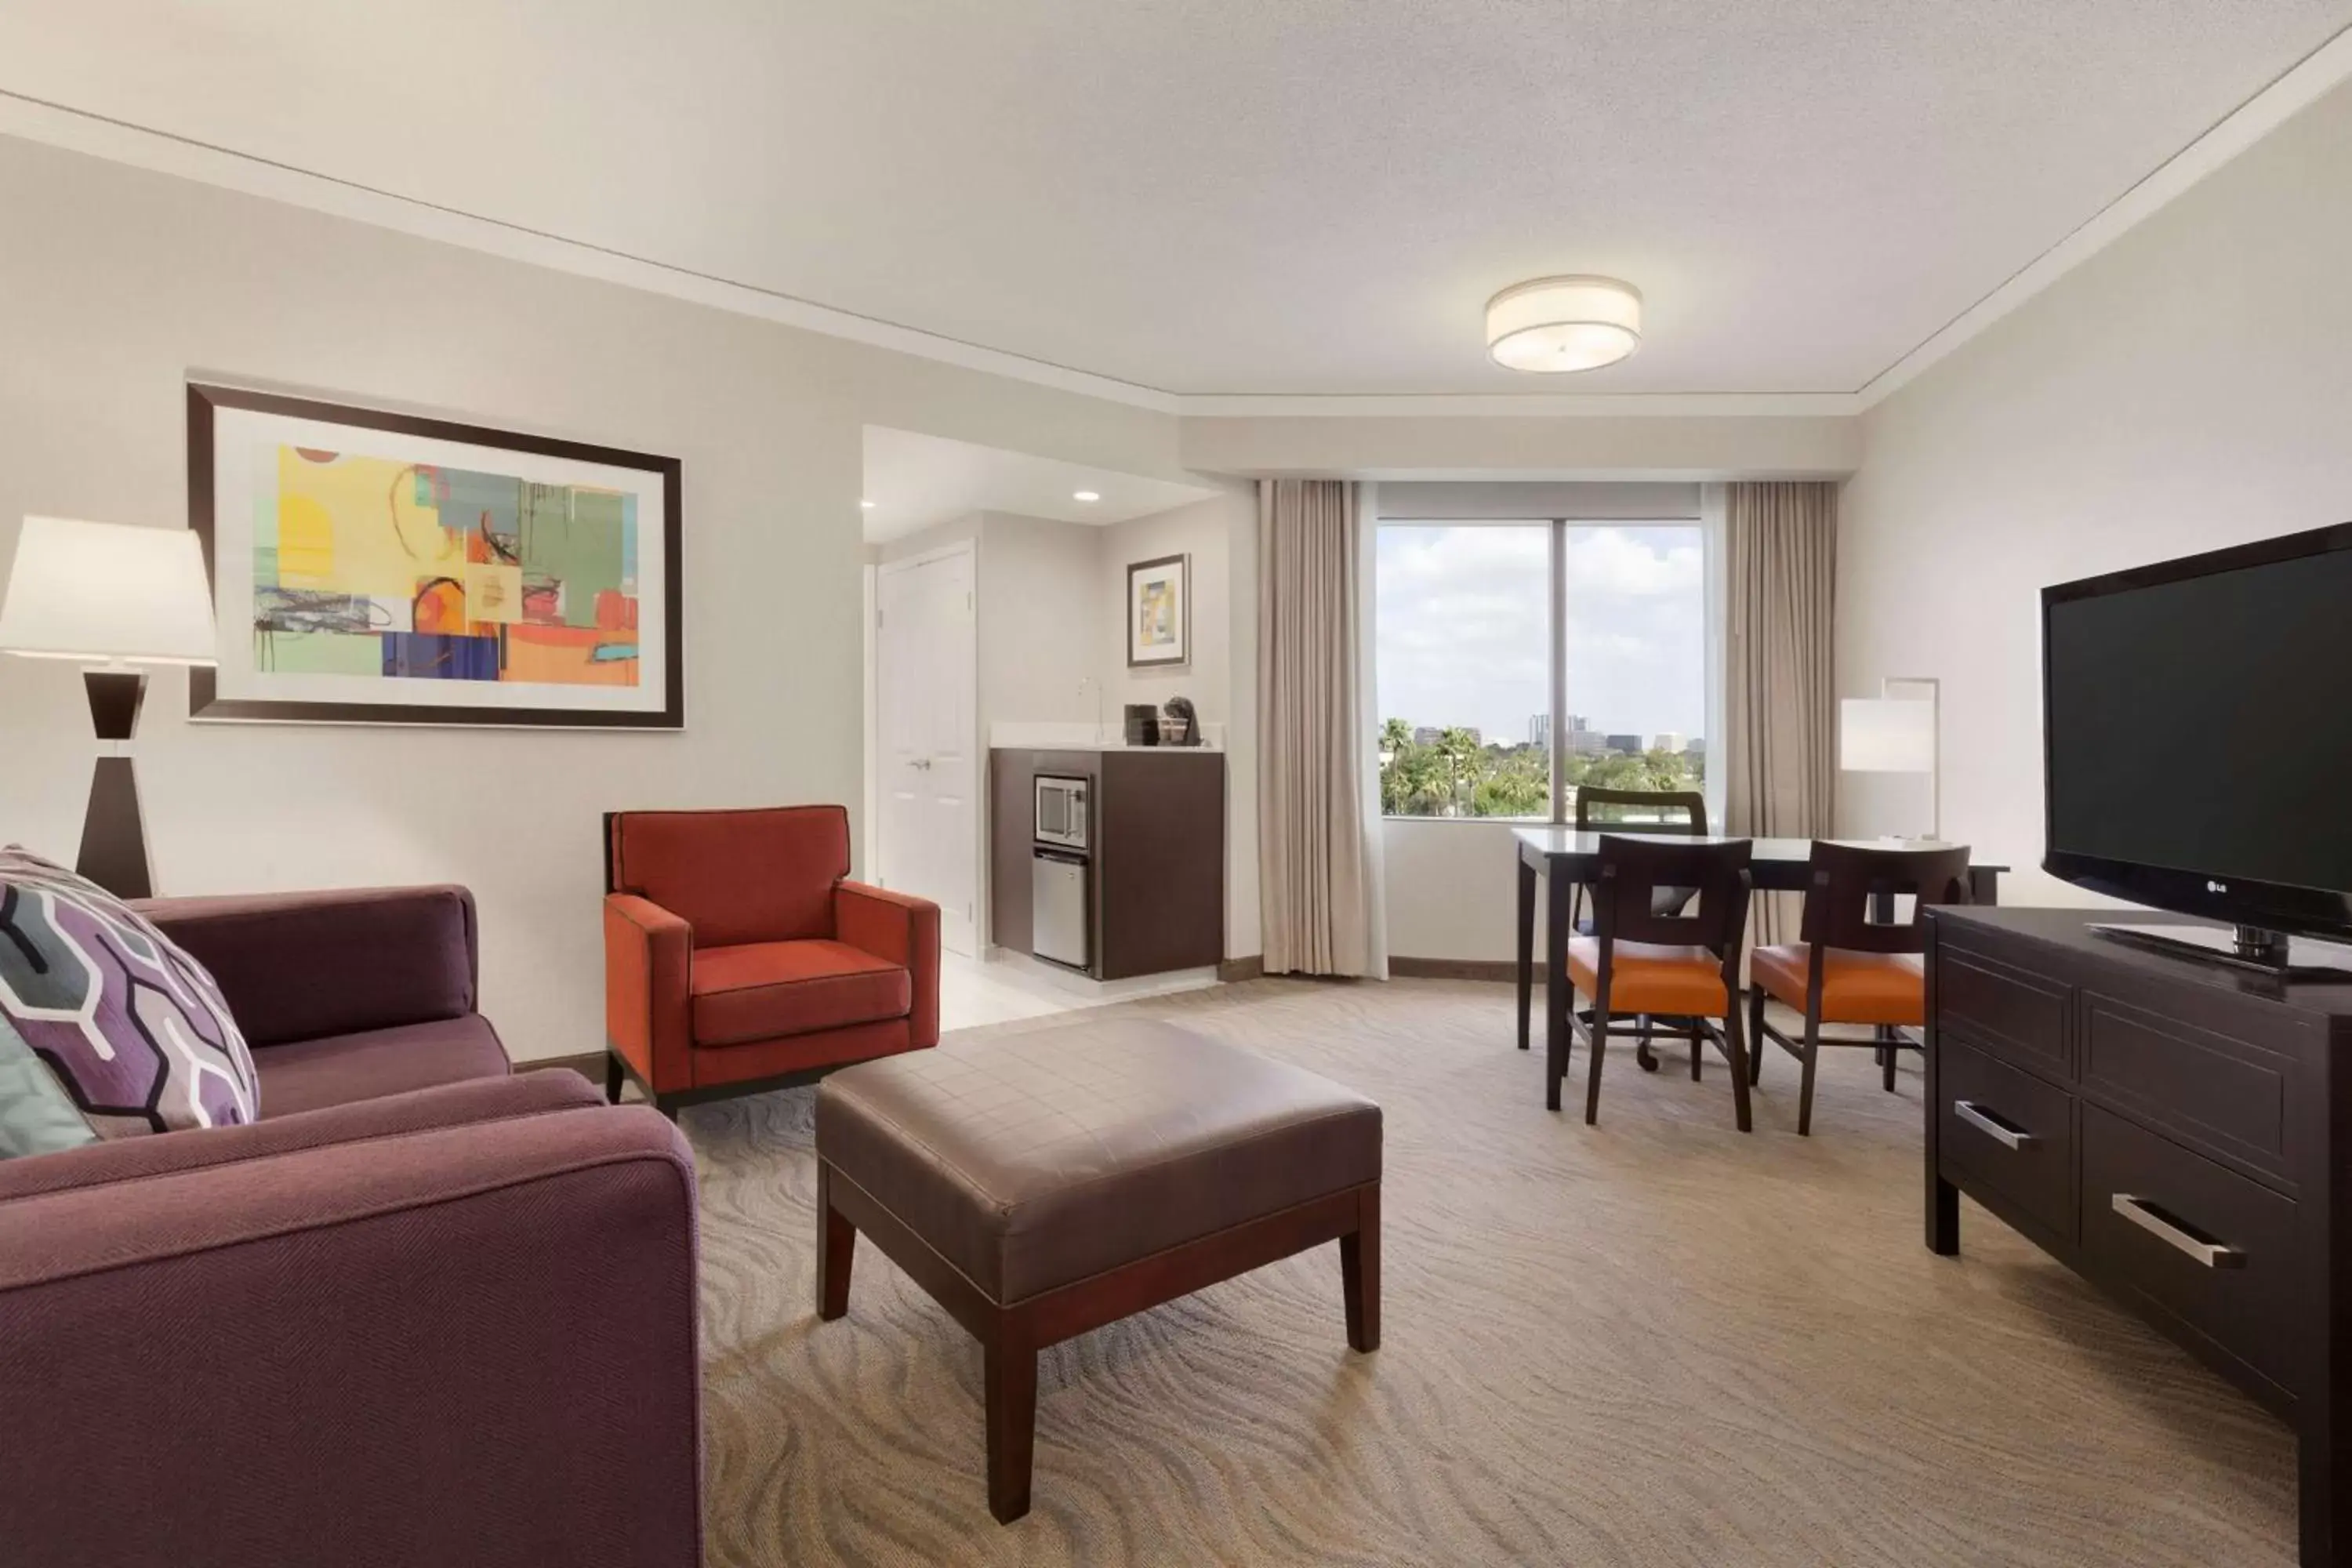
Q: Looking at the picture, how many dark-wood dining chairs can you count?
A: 2